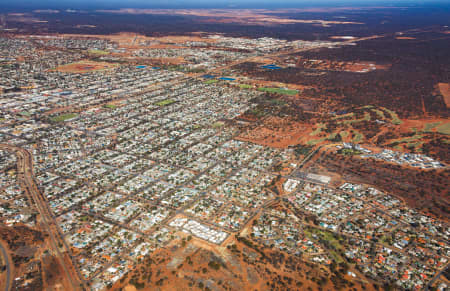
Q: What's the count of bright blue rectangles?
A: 5